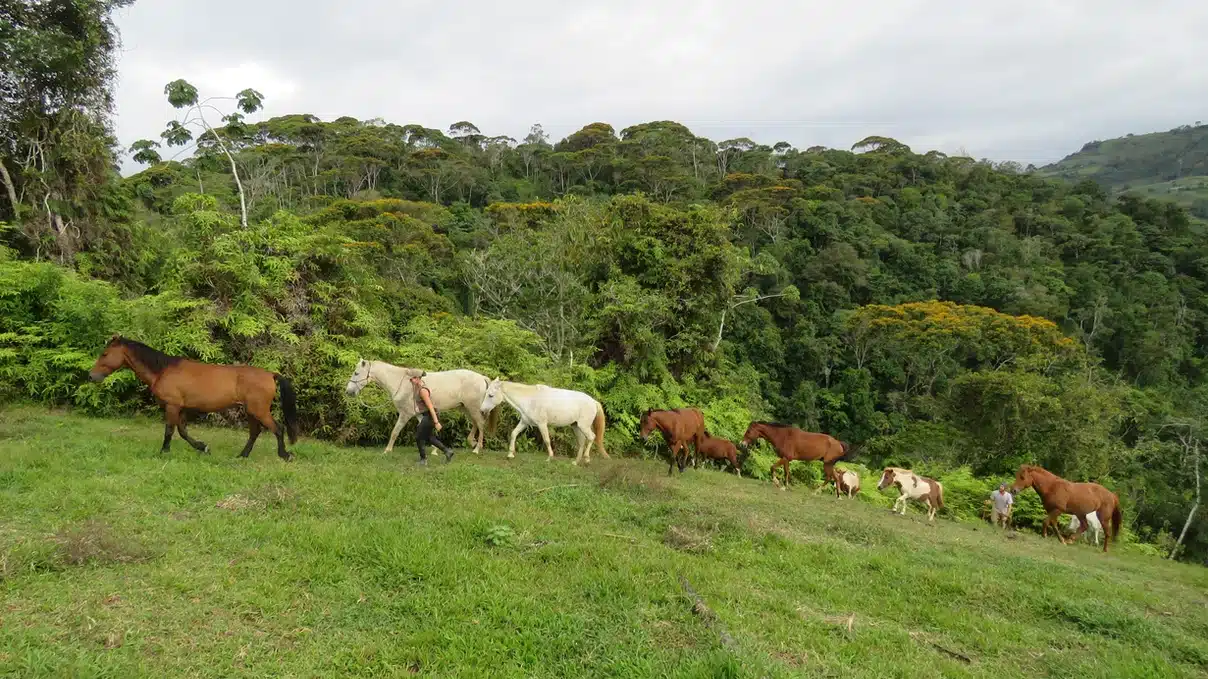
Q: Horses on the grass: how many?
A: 10